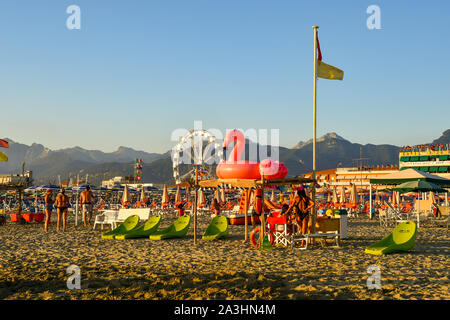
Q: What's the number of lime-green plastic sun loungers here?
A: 5